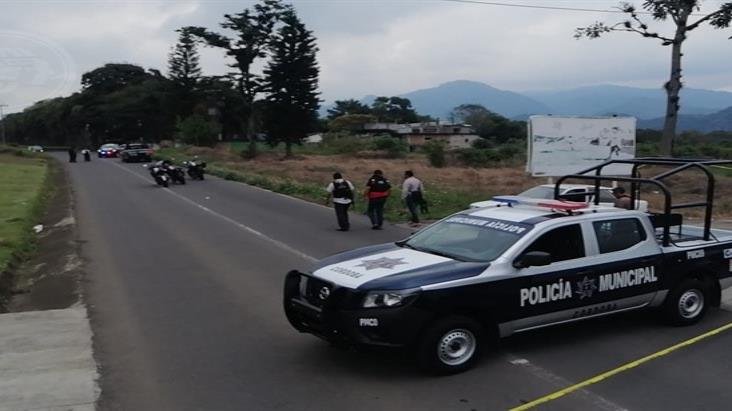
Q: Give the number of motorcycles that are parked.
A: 3